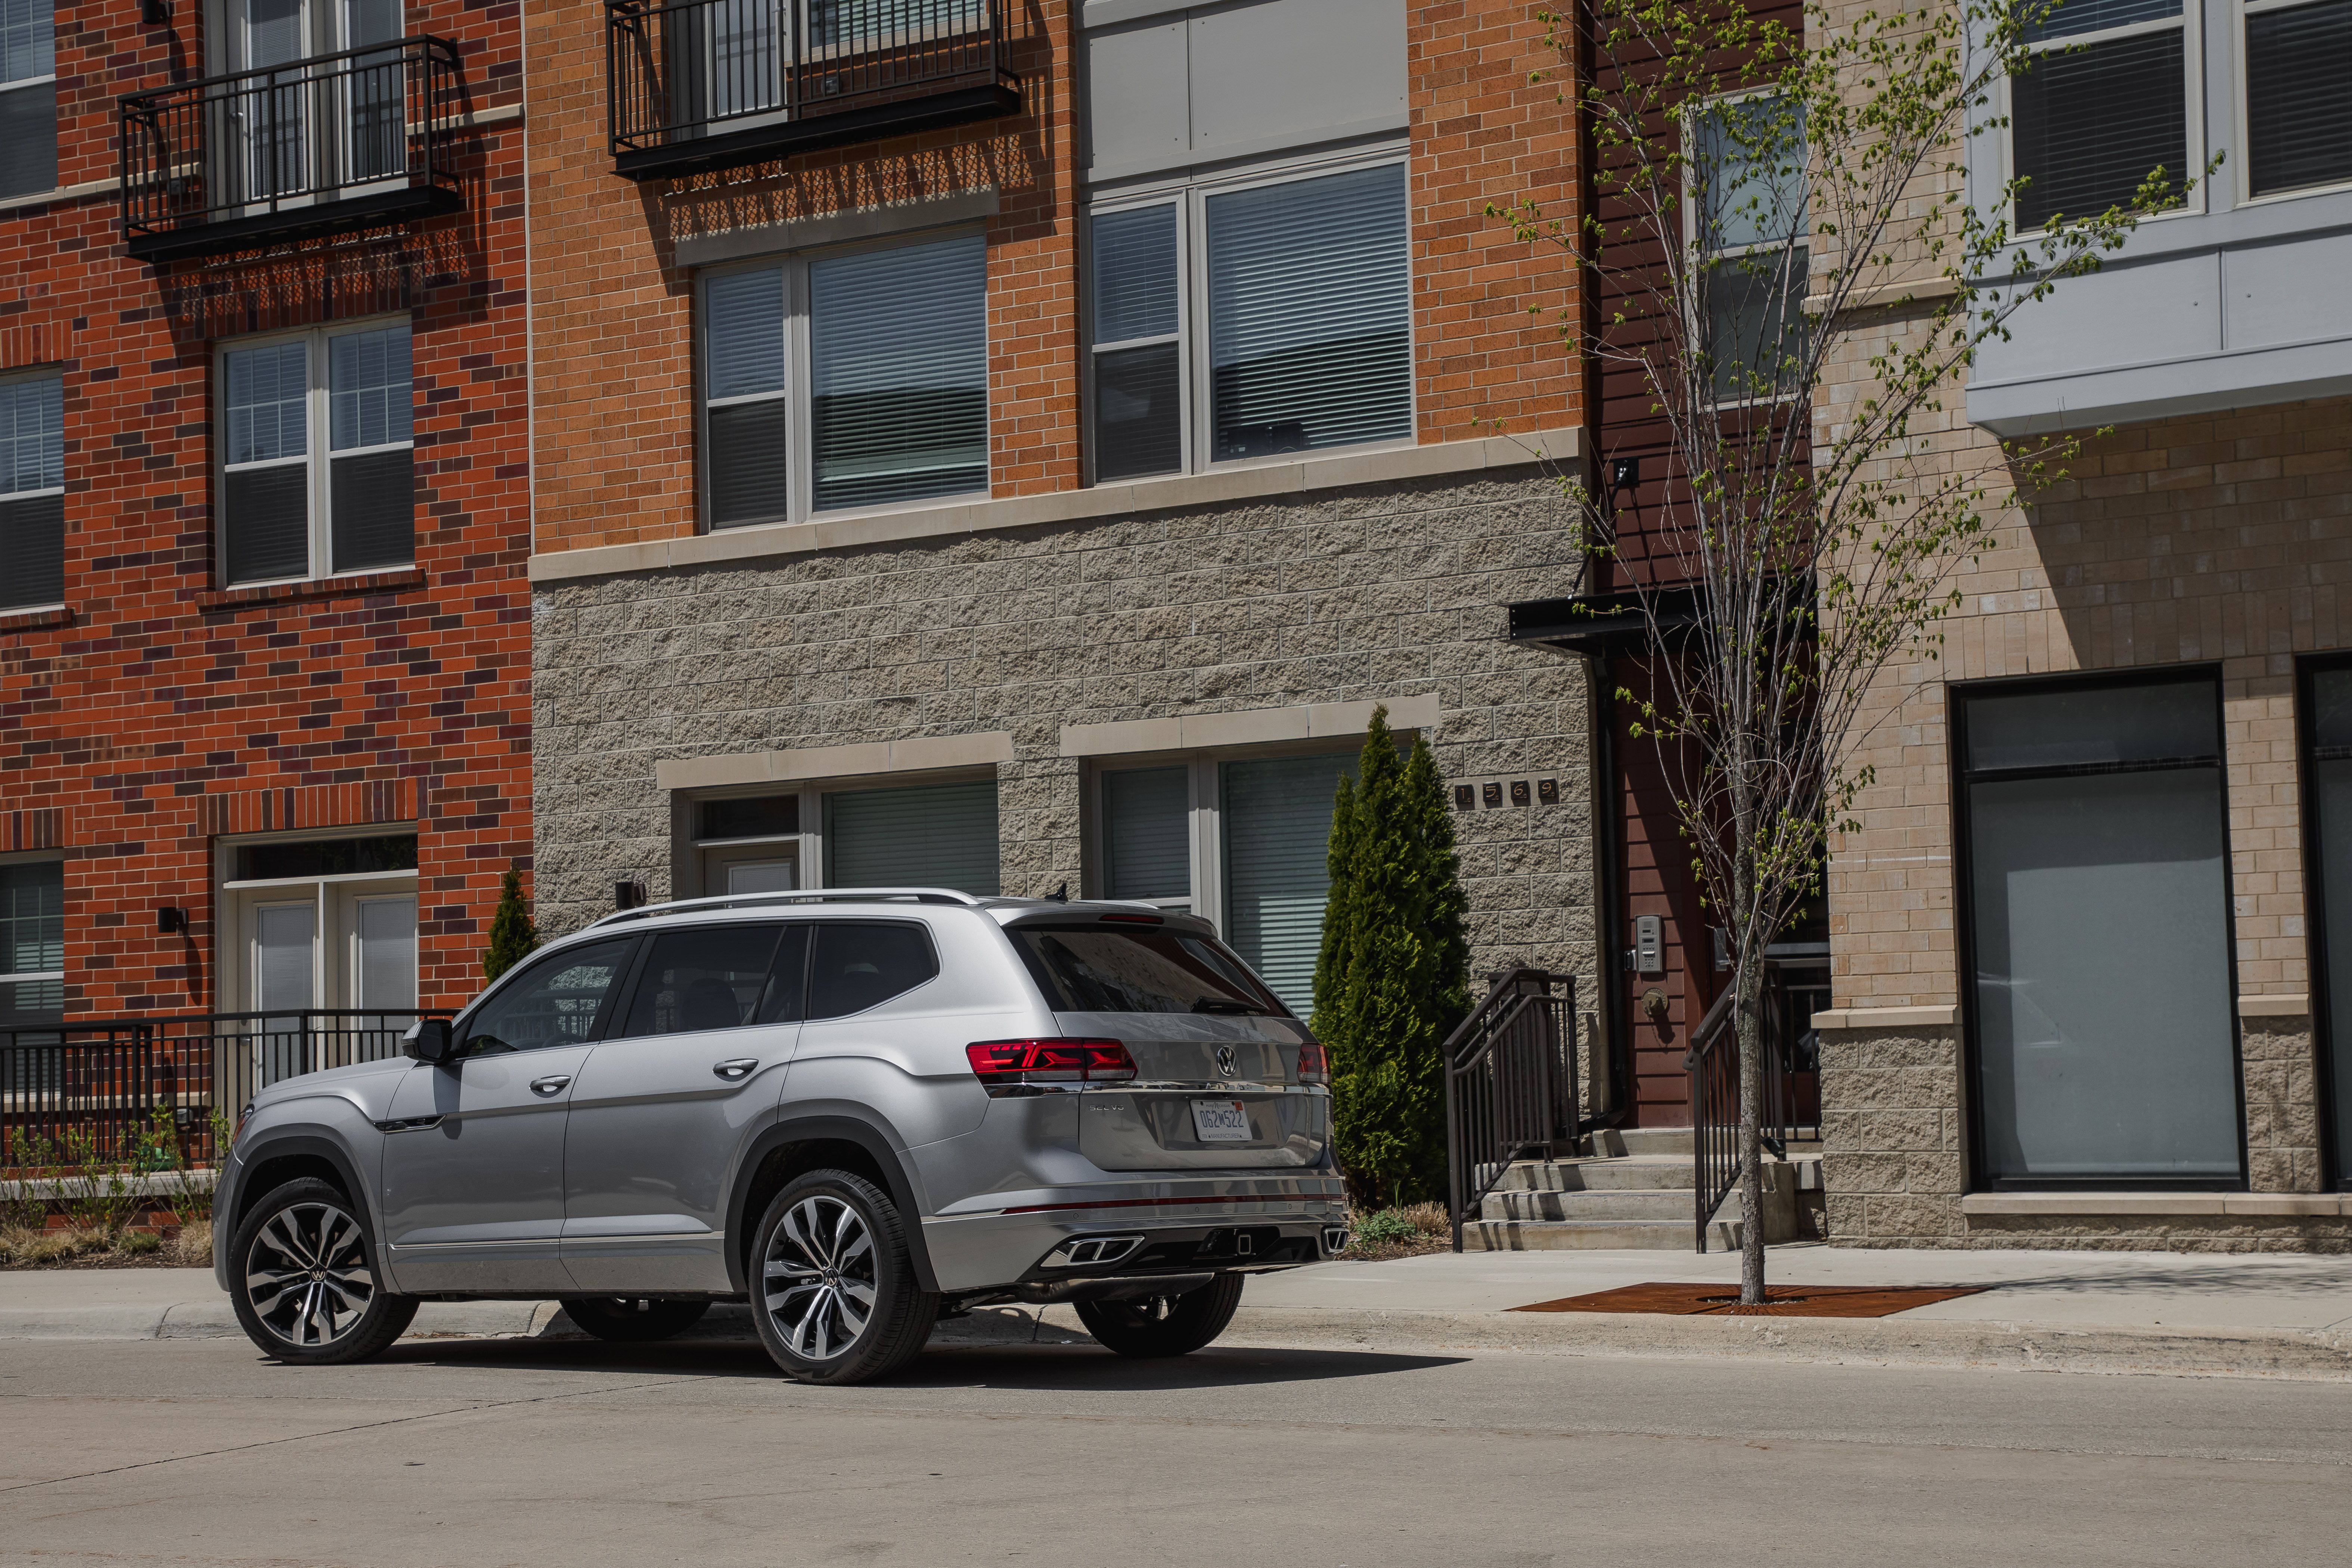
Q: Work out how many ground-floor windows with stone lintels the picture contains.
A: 2